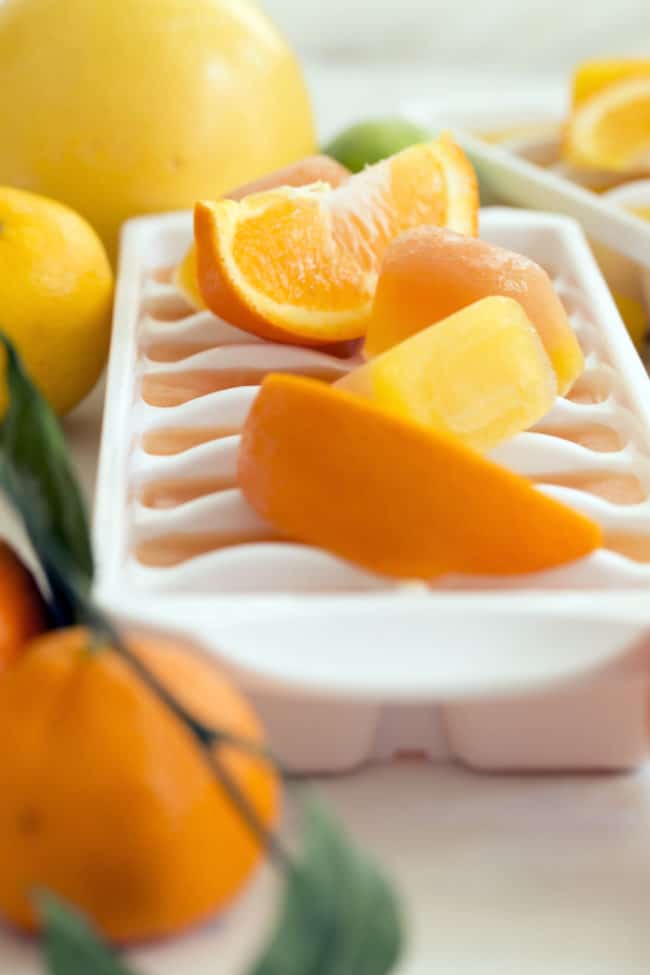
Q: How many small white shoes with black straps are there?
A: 0